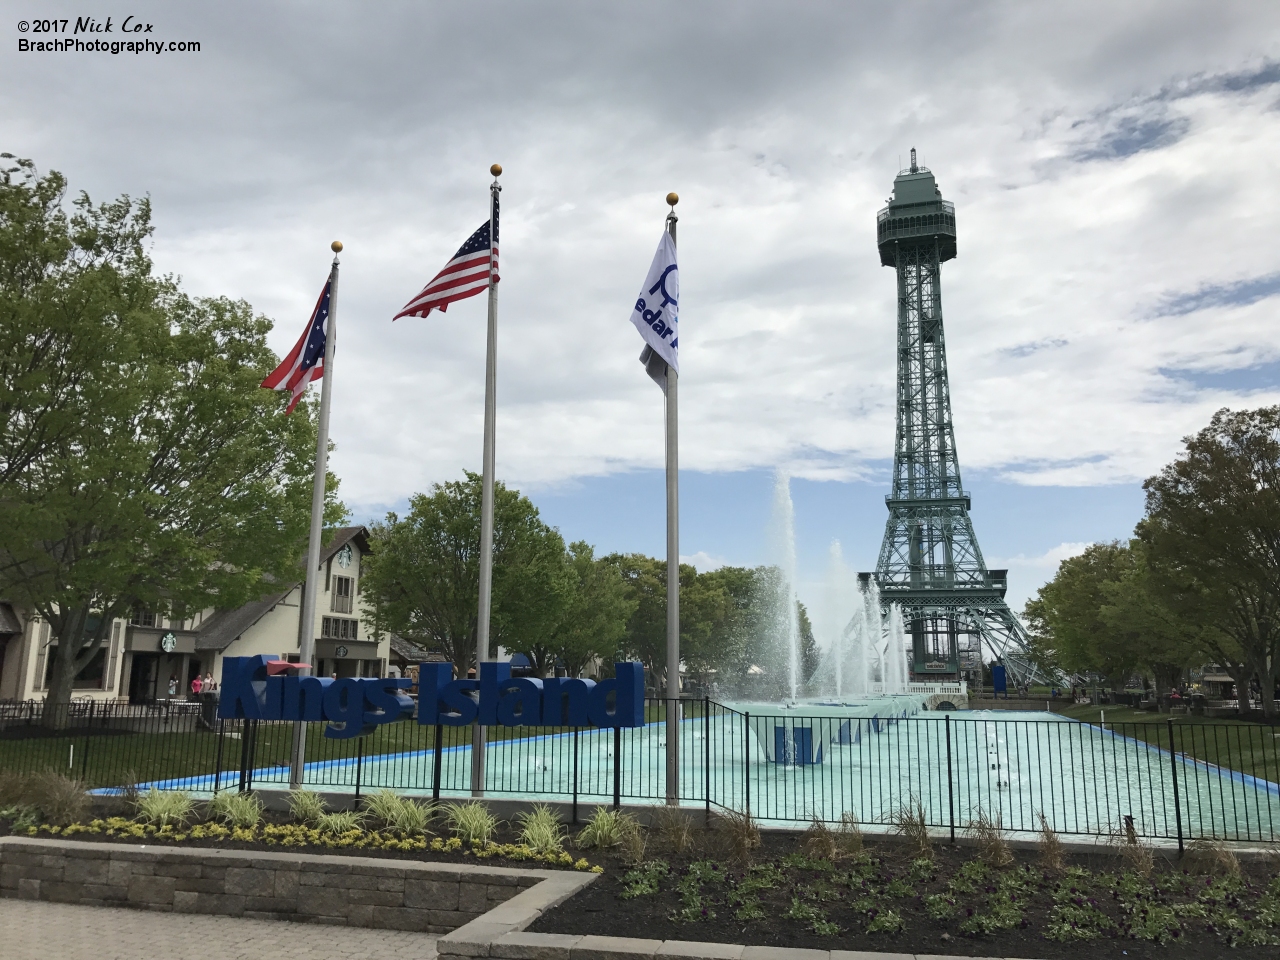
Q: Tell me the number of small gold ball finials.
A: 3